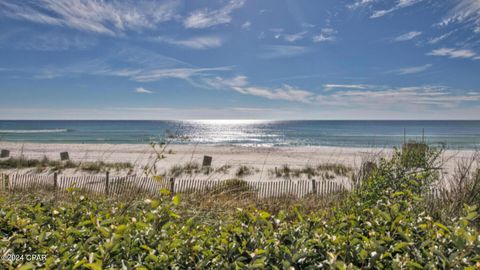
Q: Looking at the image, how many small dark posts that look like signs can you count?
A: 3